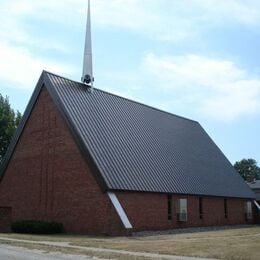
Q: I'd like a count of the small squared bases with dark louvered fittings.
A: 1